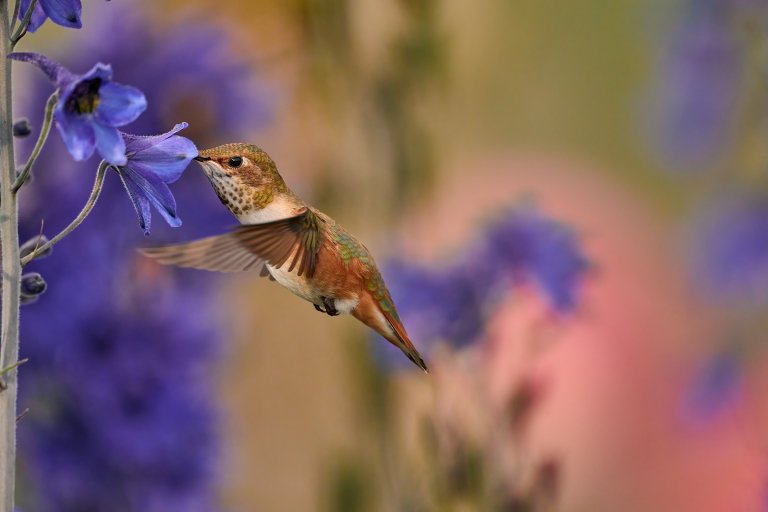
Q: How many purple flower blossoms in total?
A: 3